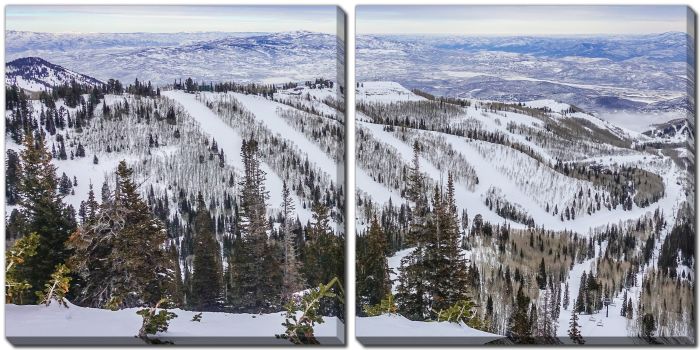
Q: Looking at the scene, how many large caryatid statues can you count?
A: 0